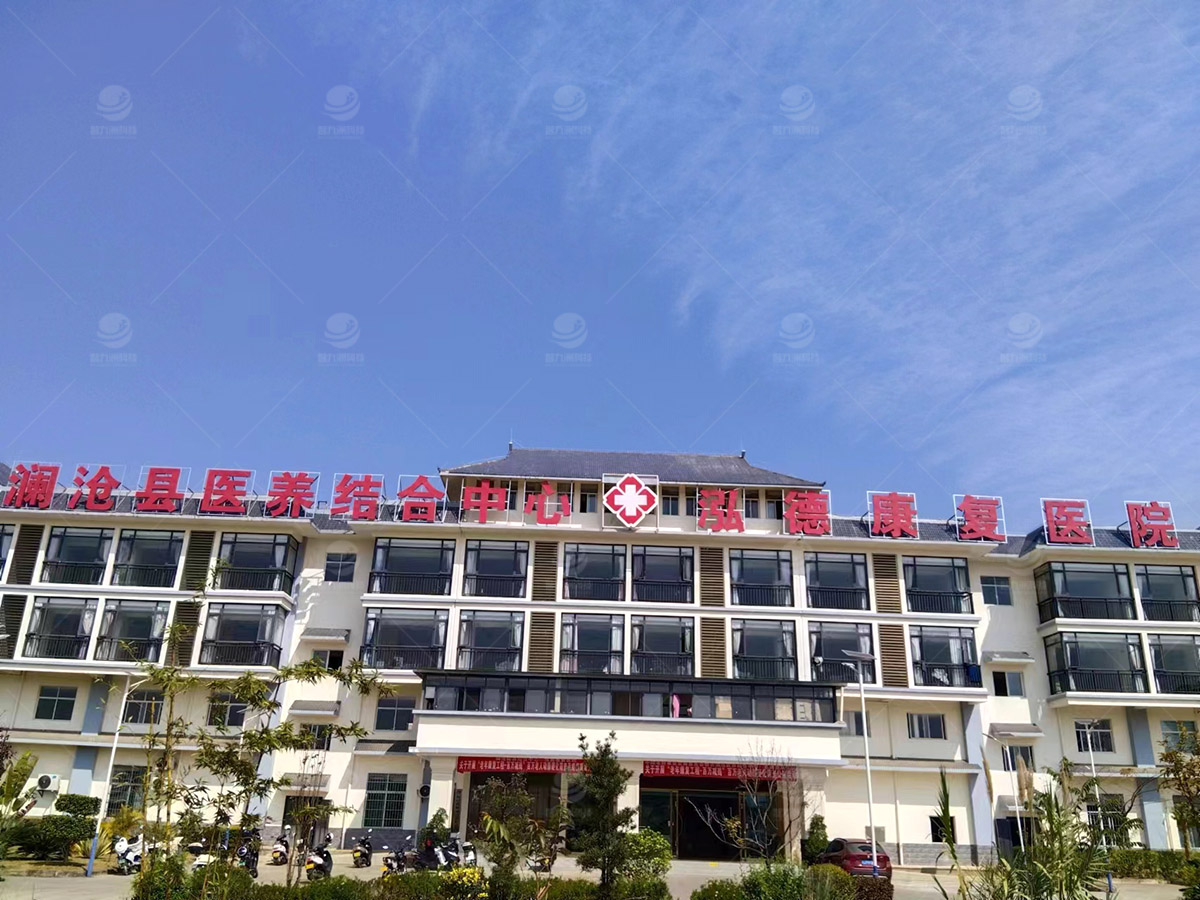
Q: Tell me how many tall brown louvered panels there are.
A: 10